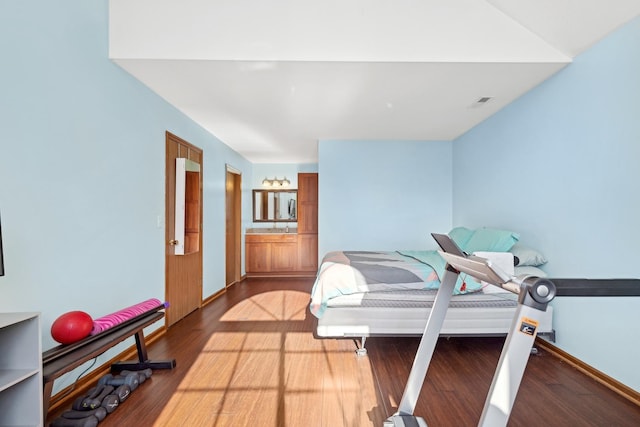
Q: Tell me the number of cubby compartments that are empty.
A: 2